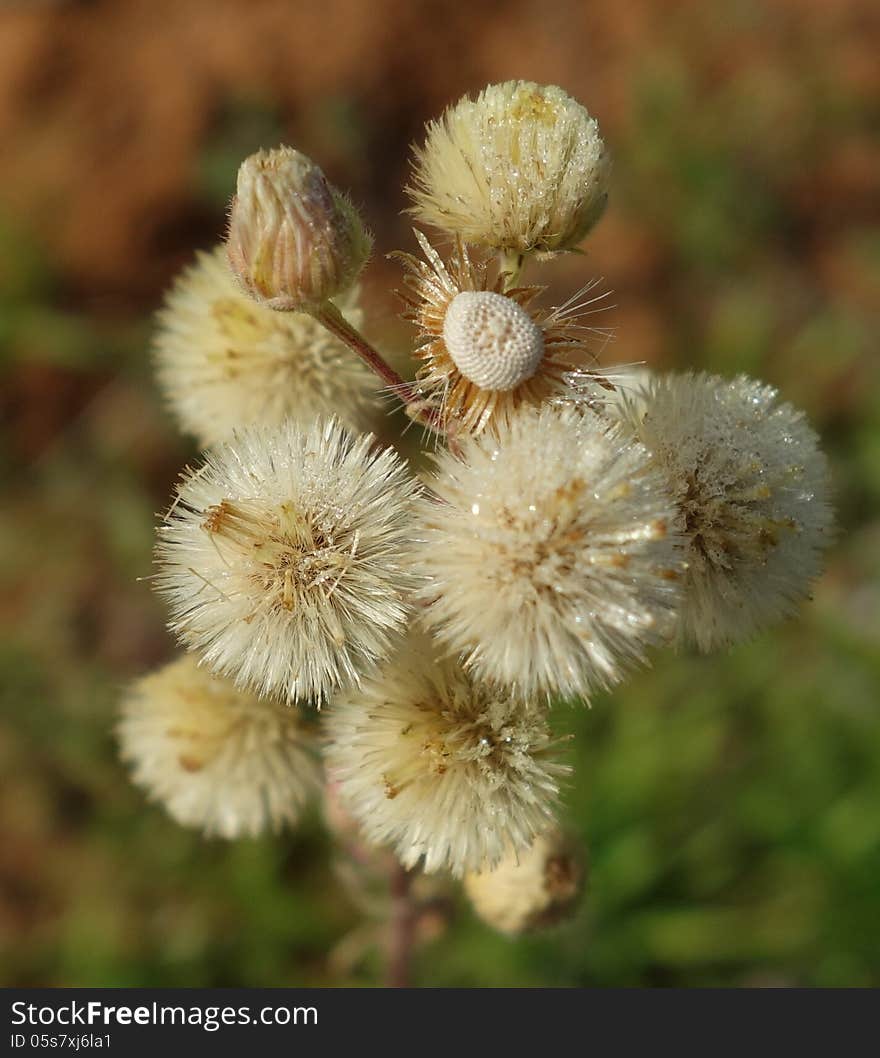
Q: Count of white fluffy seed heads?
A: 7